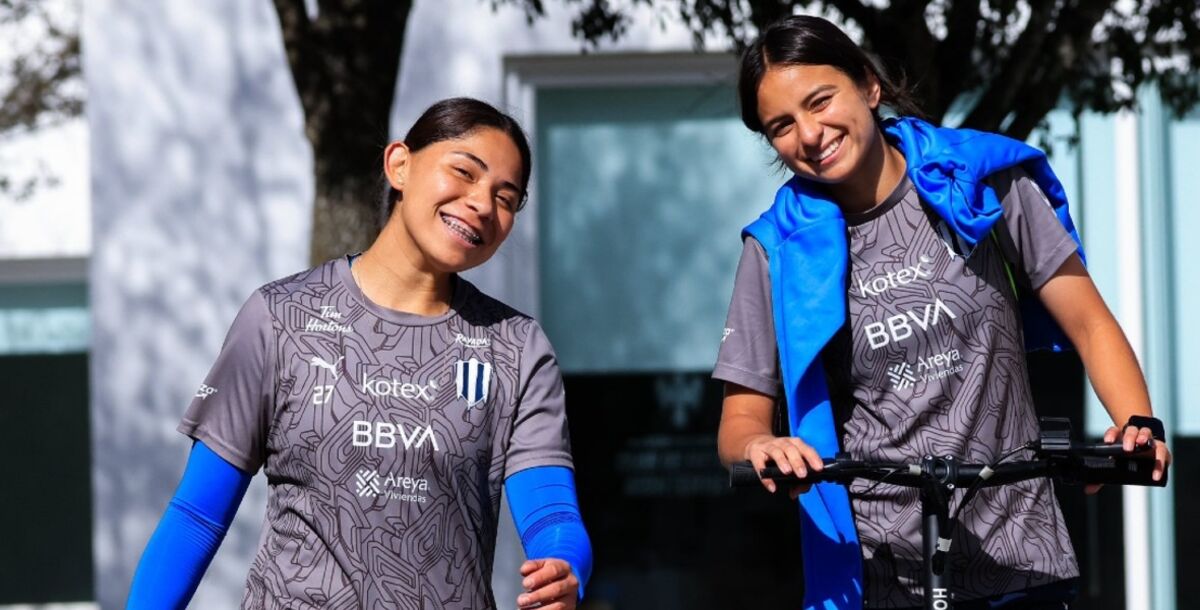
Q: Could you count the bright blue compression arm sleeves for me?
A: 2